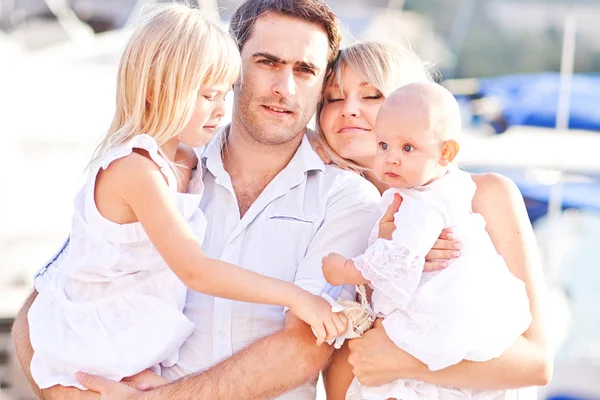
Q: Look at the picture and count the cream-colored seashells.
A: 1